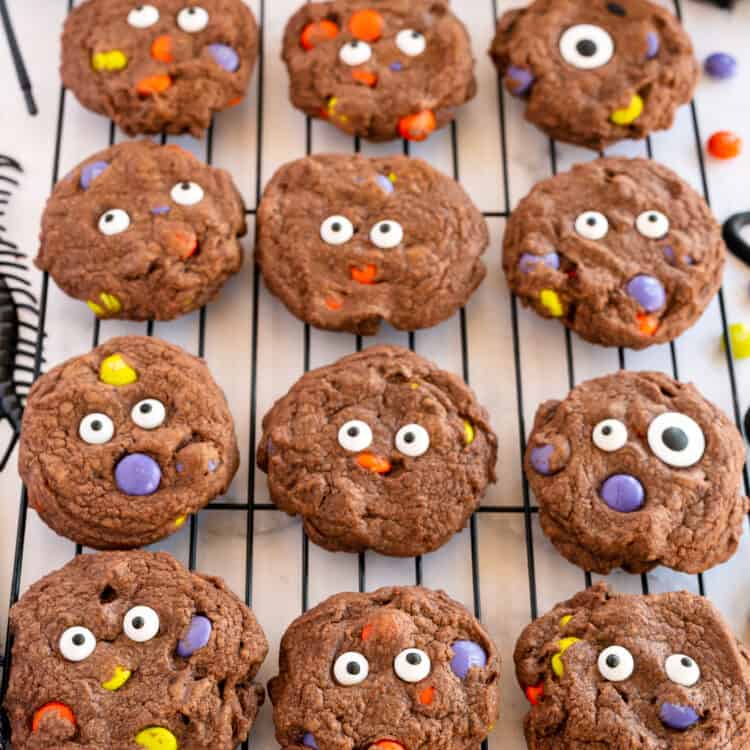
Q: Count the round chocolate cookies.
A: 12